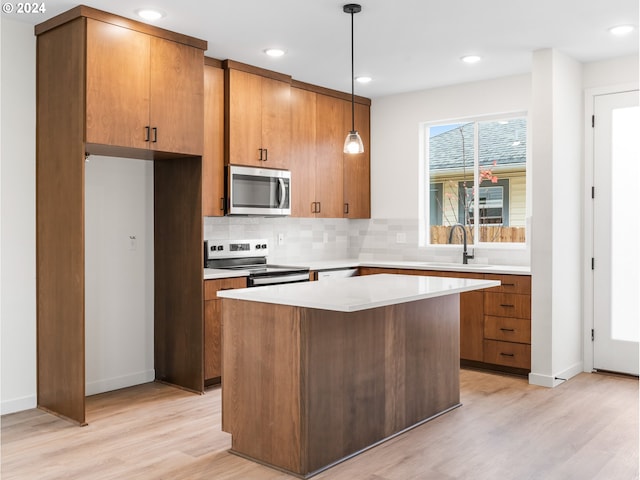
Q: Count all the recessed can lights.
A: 5